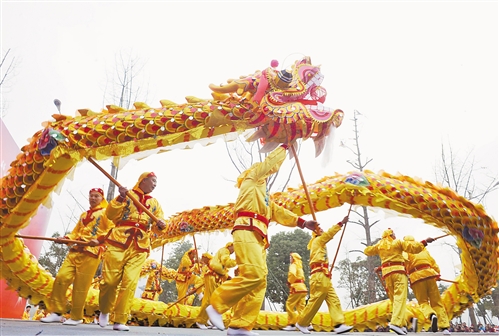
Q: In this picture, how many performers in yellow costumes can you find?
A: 11